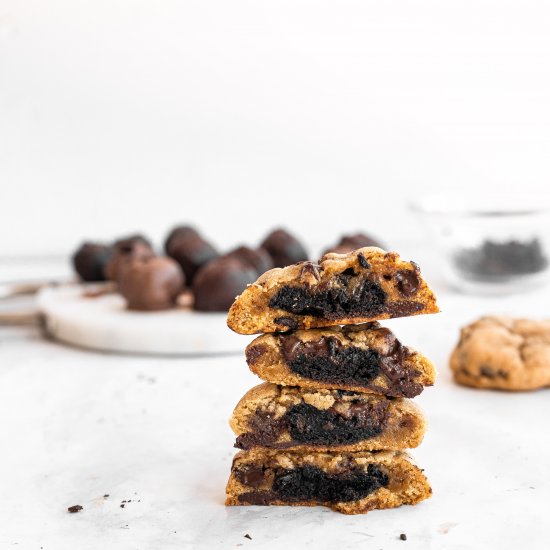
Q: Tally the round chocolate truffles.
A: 8